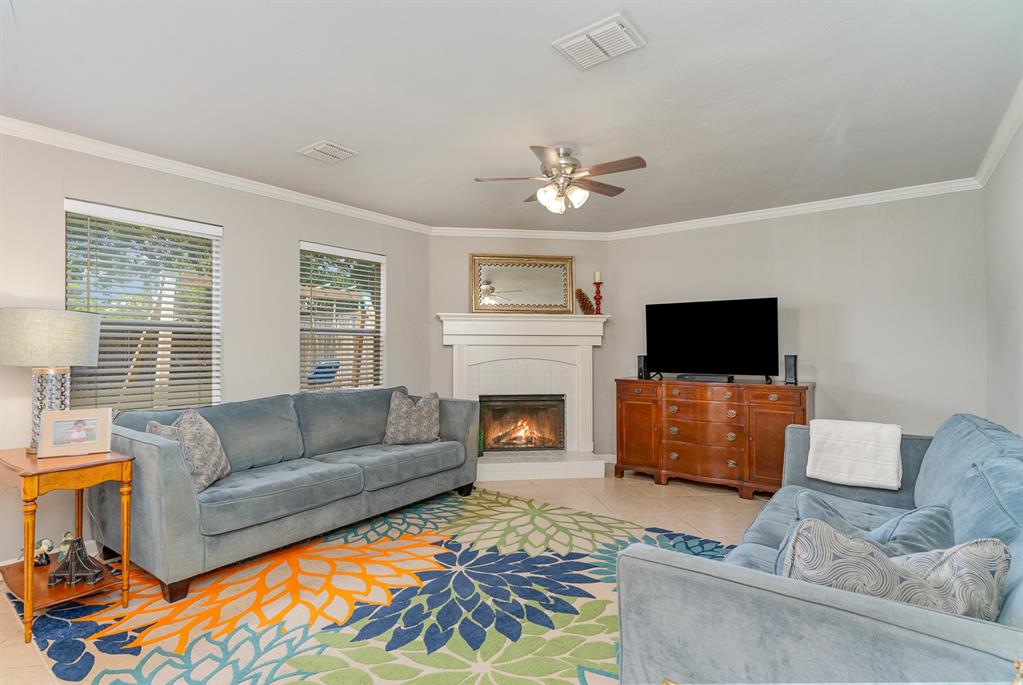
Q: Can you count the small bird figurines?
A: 2